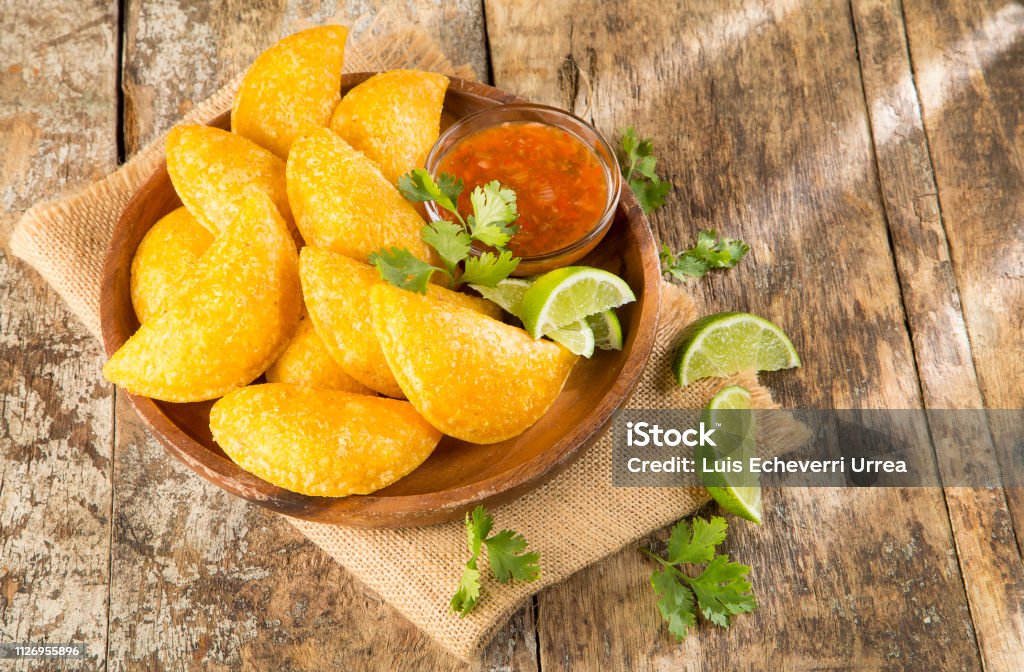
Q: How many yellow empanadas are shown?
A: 10